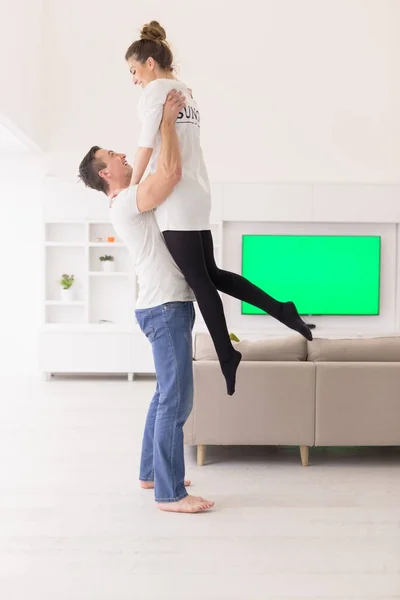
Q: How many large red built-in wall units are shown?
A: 0